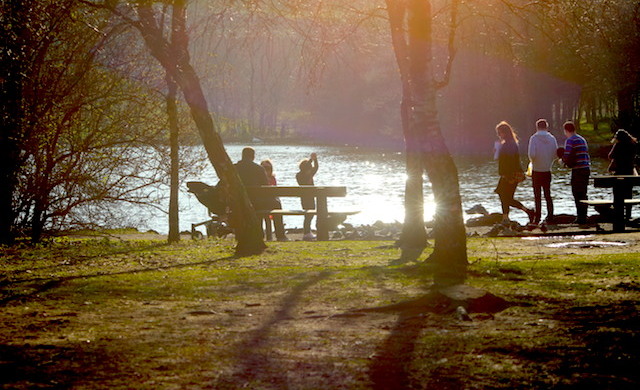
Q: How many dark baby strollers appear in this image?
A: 1